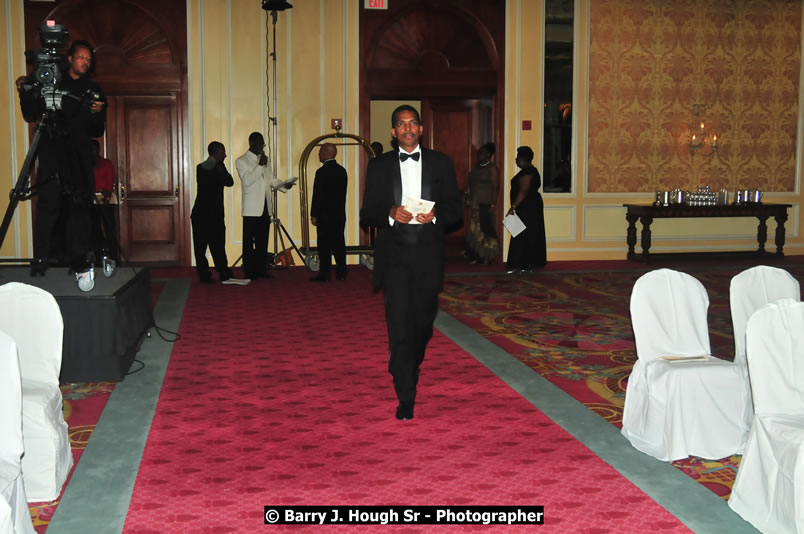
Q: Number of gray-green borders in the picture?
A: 2